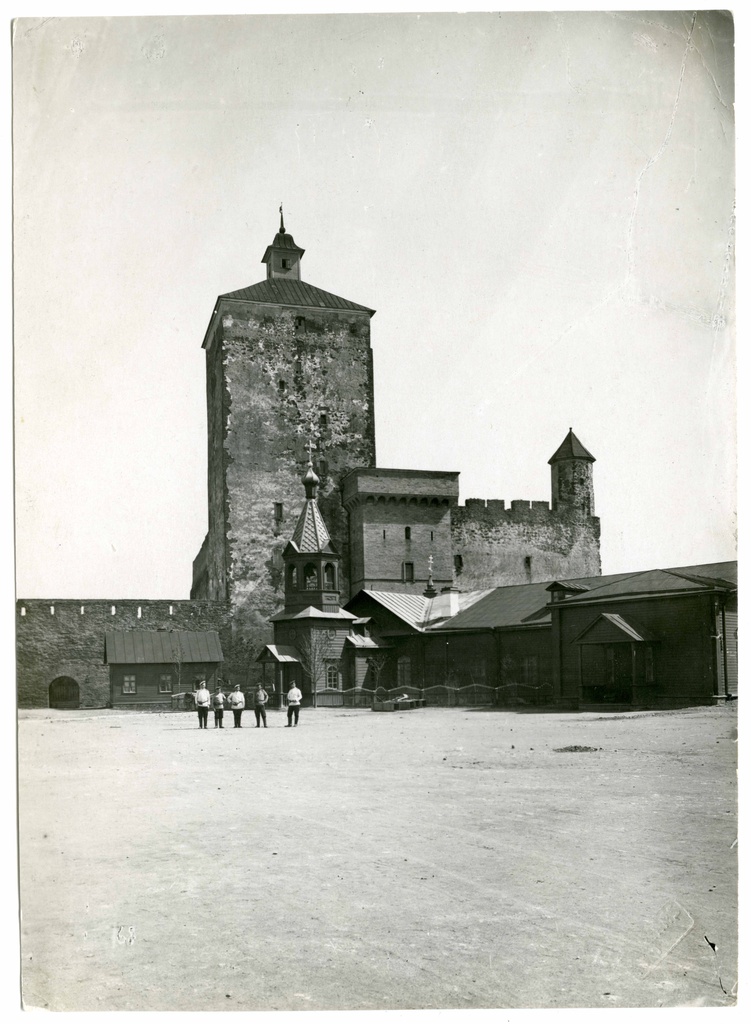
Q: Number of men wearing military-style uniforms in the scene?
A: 5